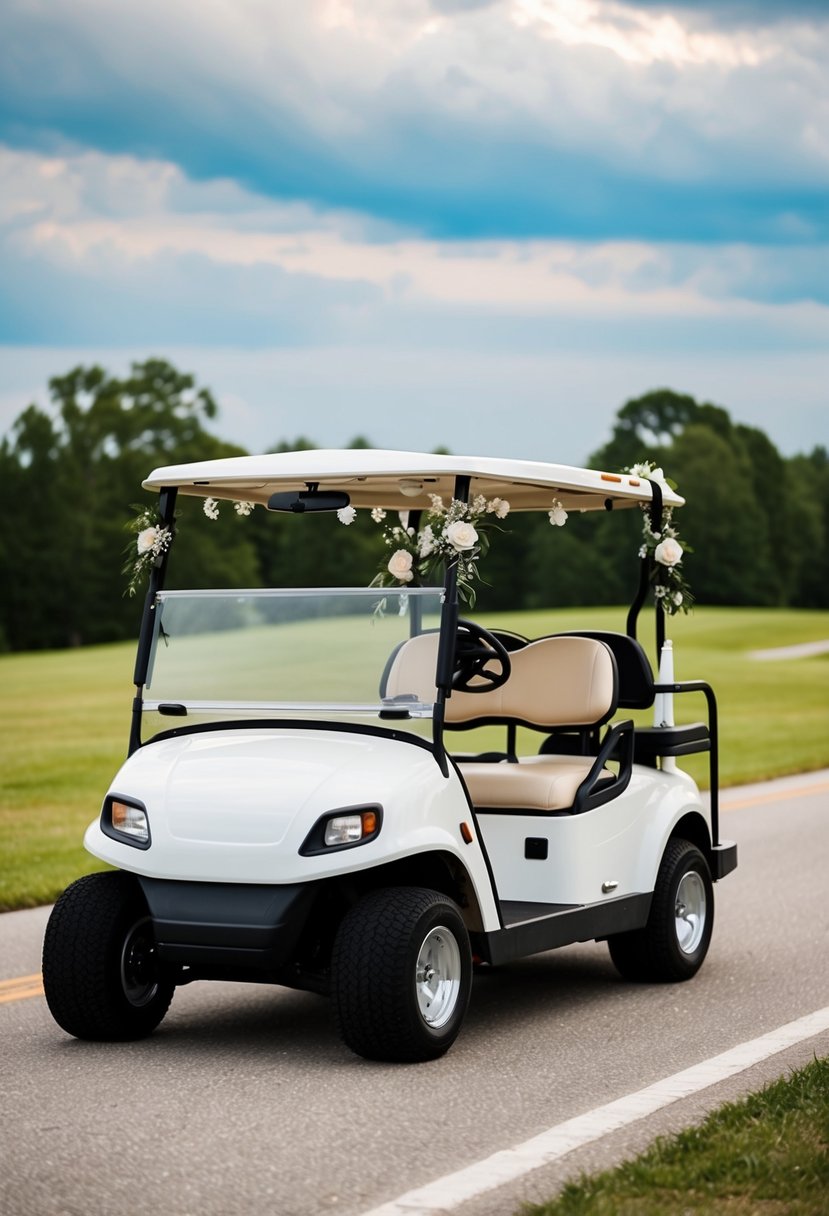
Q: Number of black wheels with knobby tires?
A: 3